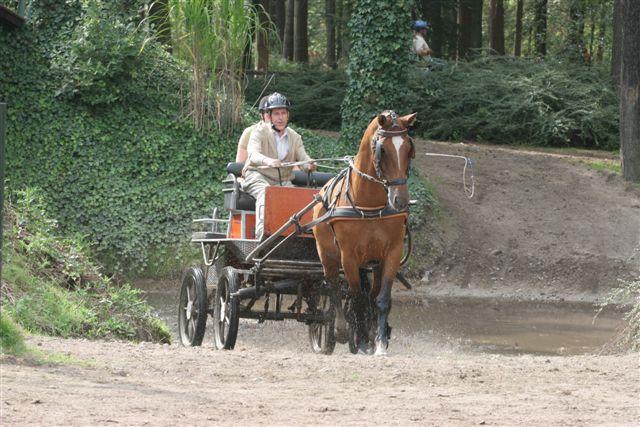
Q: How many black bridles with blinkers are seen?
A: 1